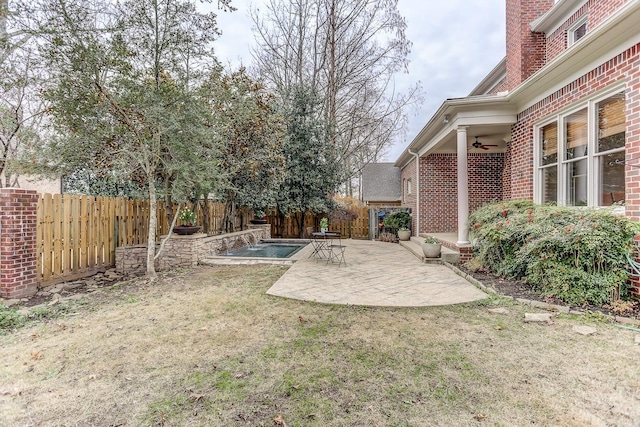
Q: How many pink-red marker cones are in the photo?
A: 0